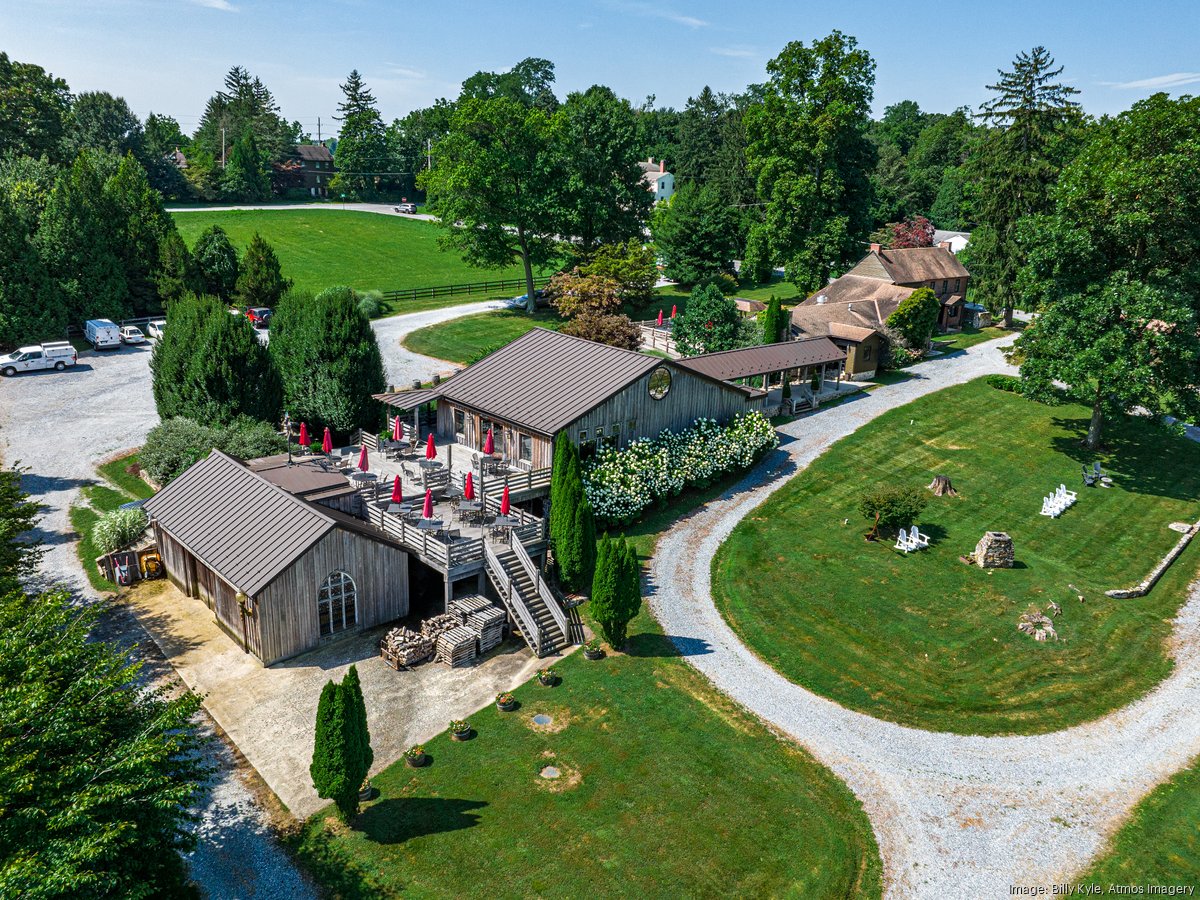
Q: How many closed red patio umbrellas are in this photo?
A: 12